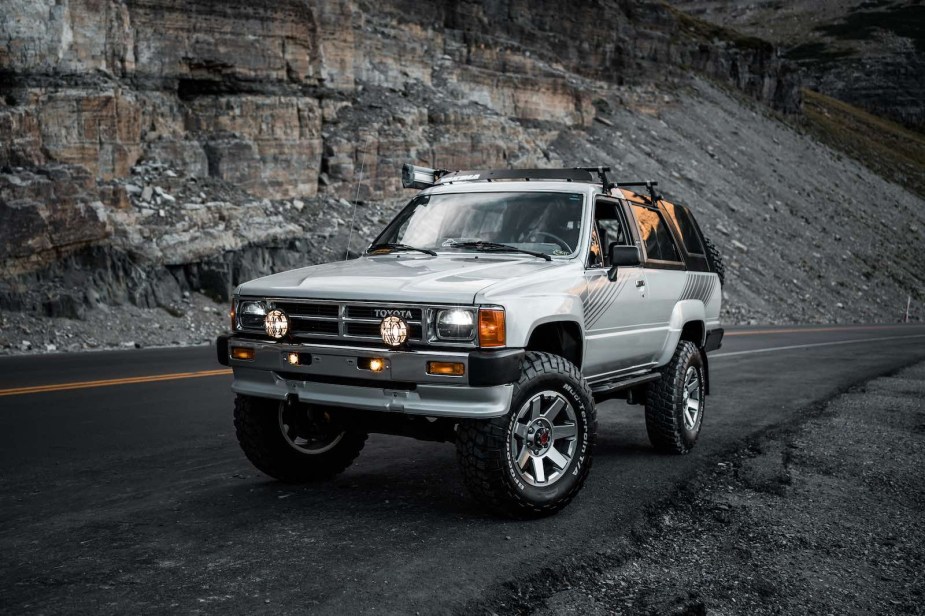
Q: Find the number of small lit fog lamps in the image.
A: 2